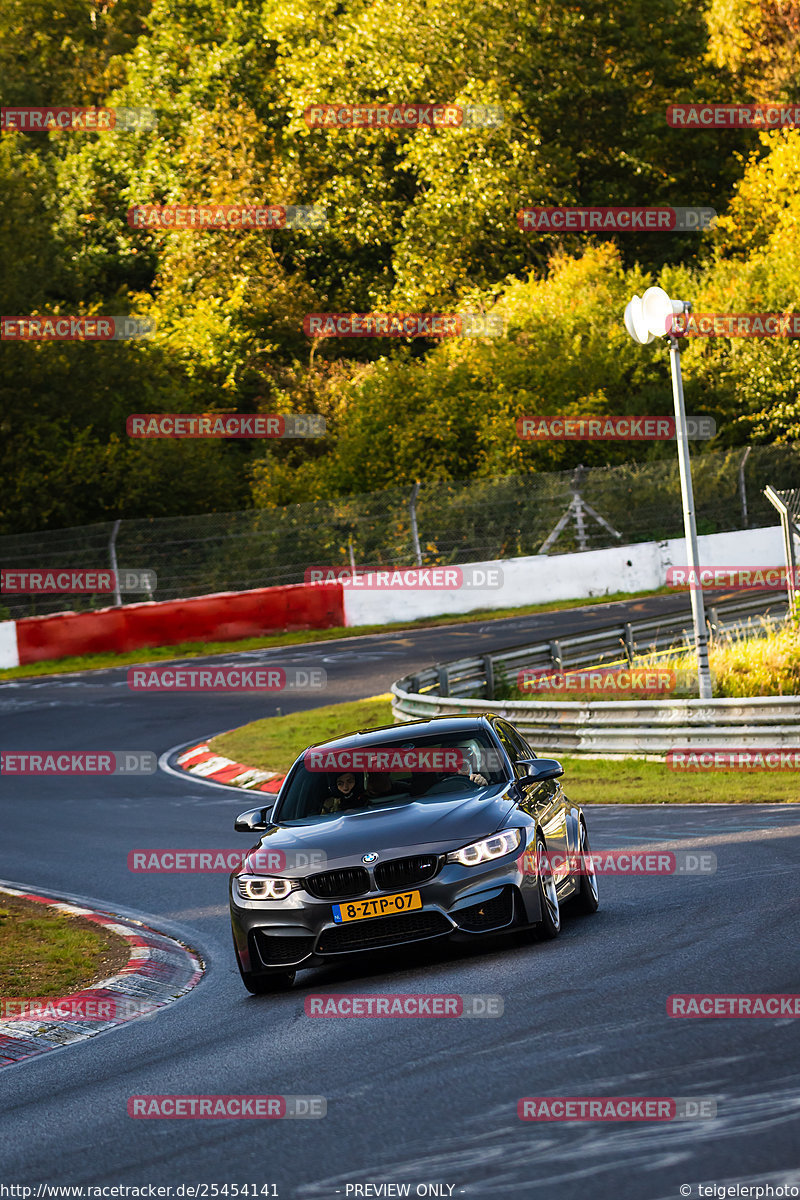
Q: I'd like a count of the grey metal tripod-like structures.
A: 1